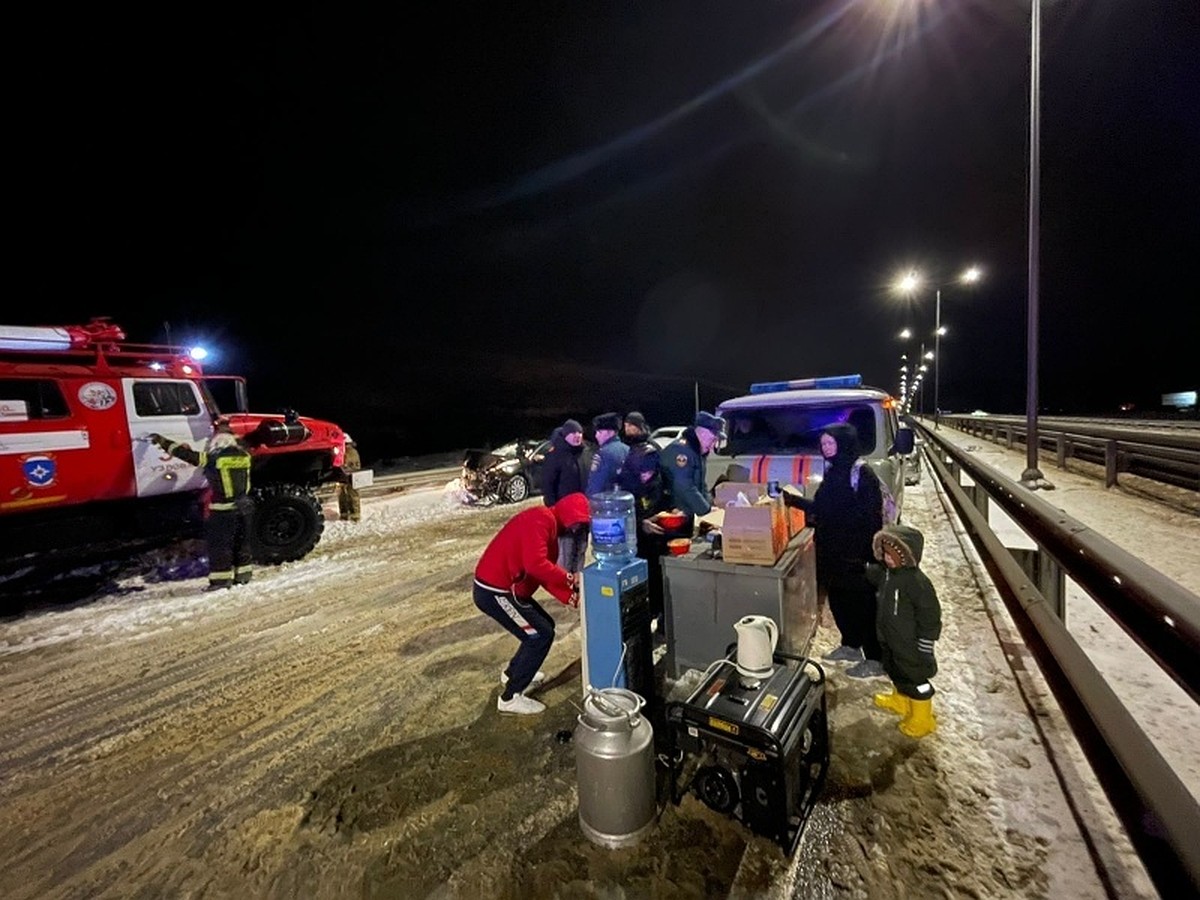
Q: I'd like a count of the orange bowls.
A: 2